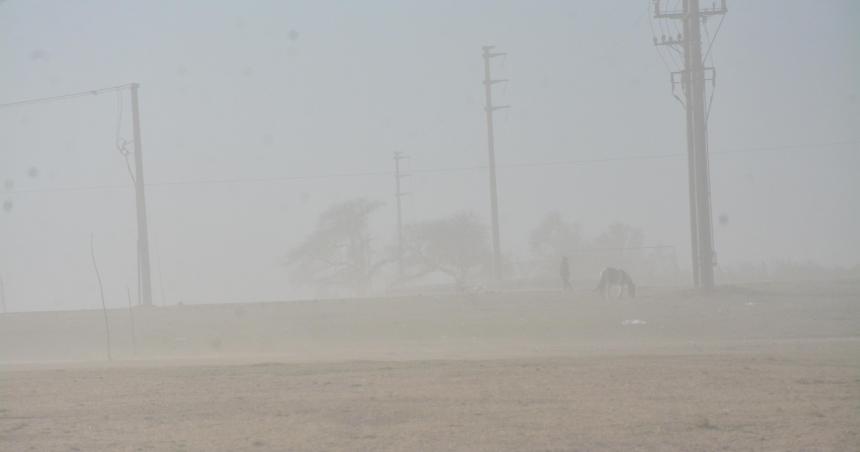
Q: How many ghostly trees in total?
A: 4